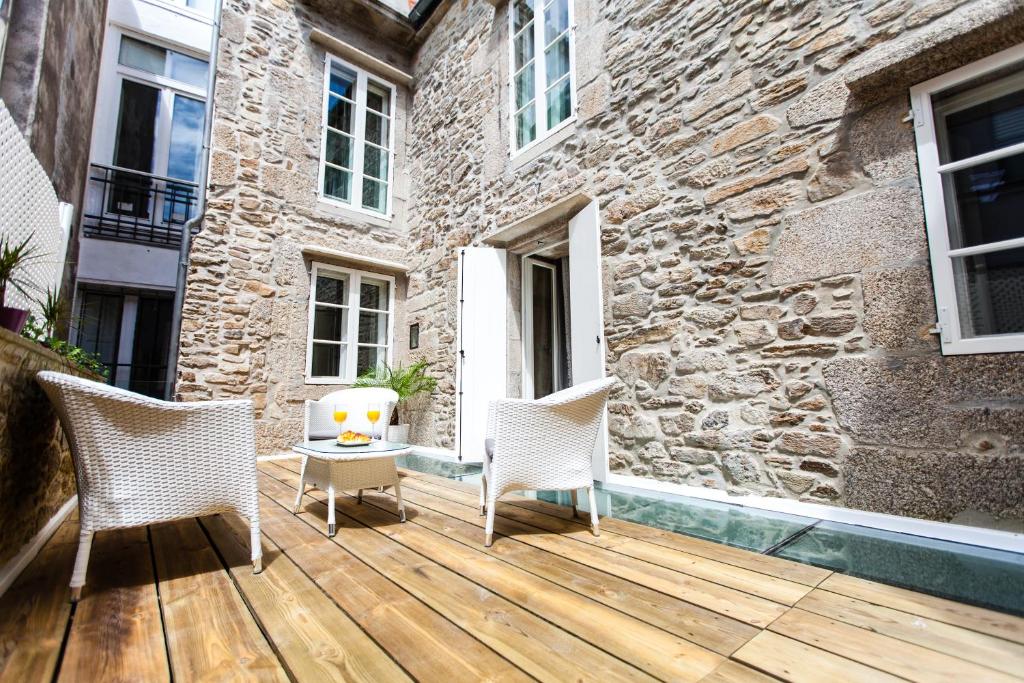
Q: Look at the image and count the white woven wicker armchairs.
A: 3